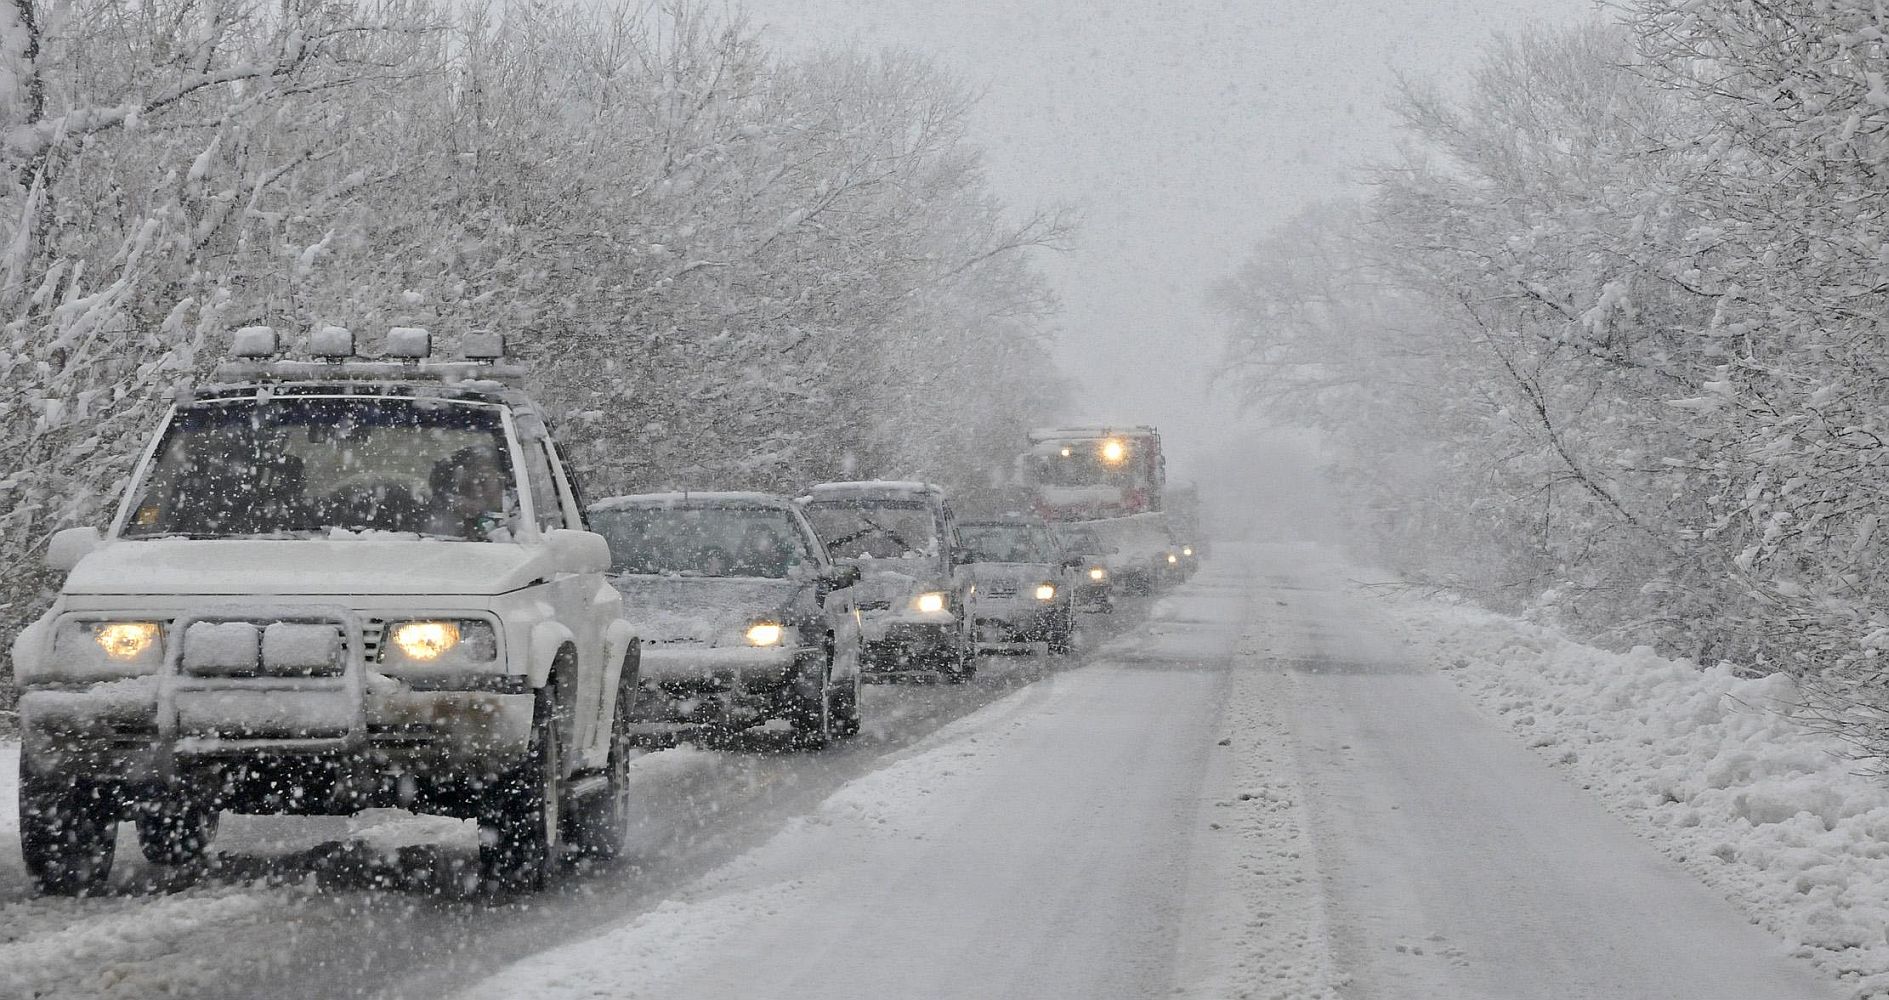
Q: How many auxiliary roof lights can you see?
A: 4